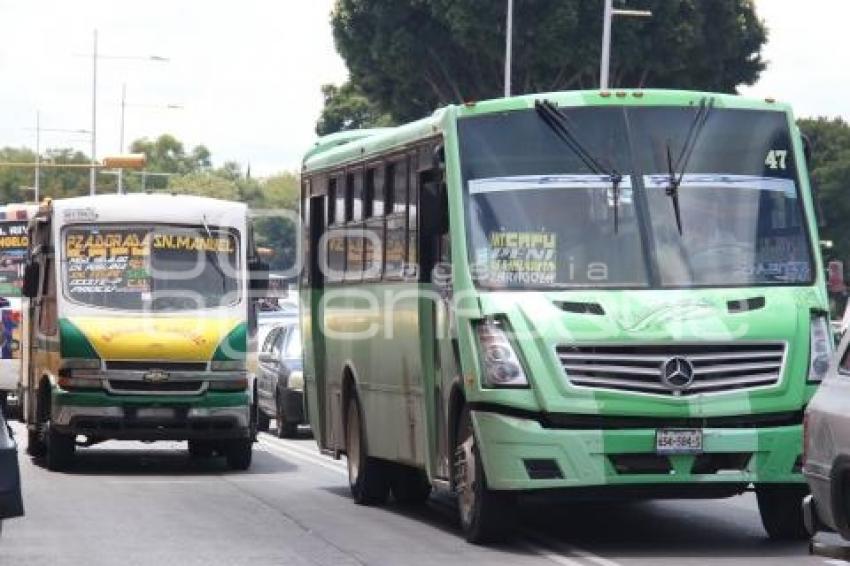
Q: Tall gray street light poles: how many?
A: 5